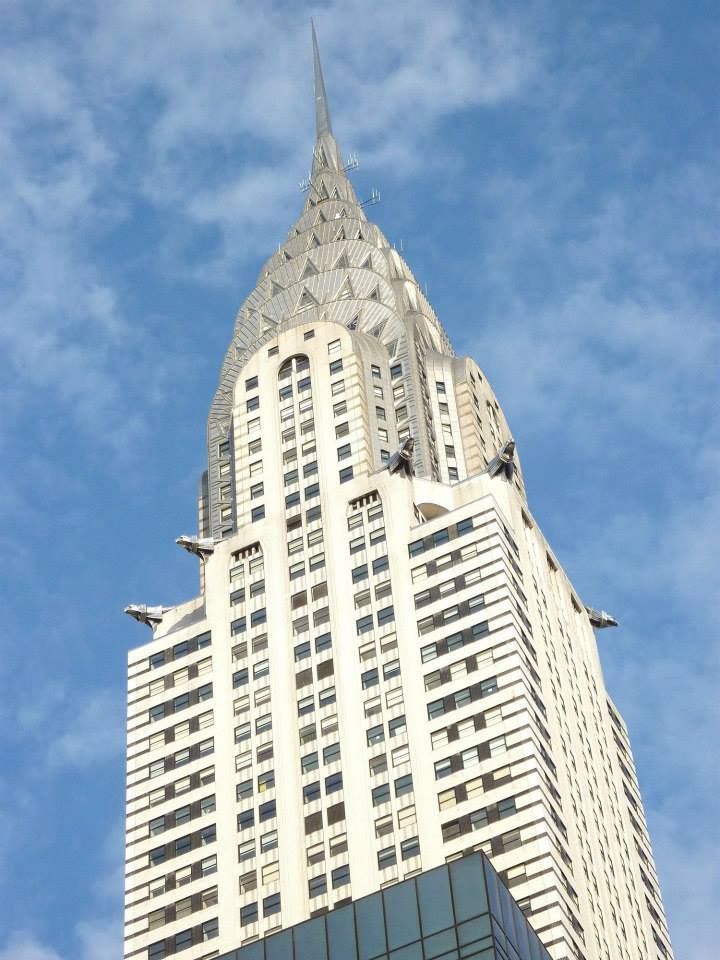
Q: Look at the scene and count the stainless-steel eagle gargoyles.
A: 5